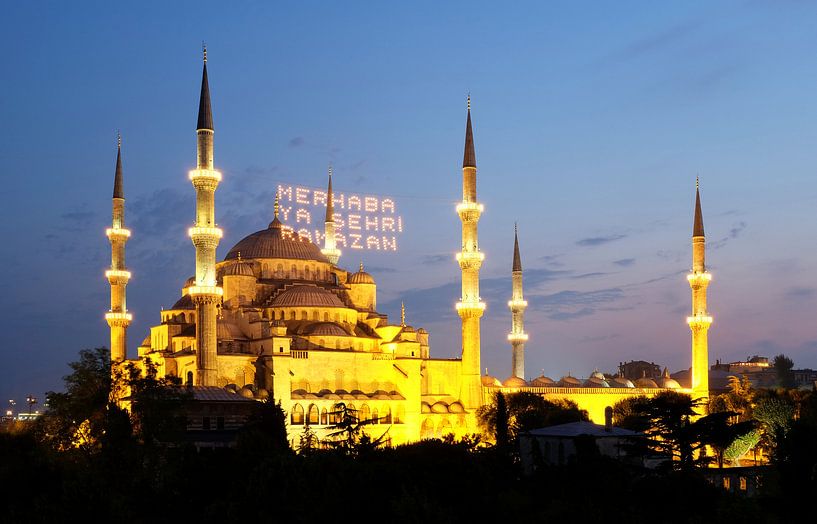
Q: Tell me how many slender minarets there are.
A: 6